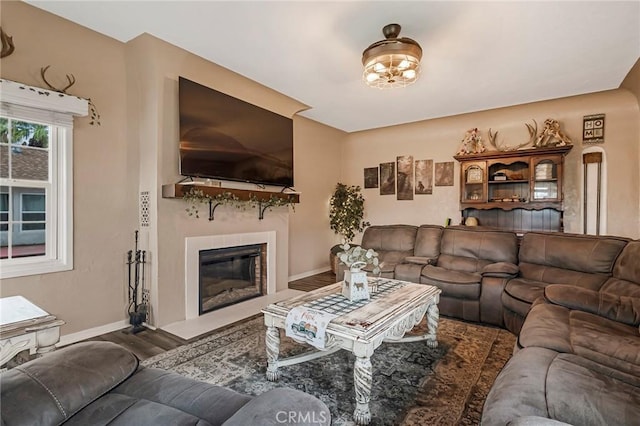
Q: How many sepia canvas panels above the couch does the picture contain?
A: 5